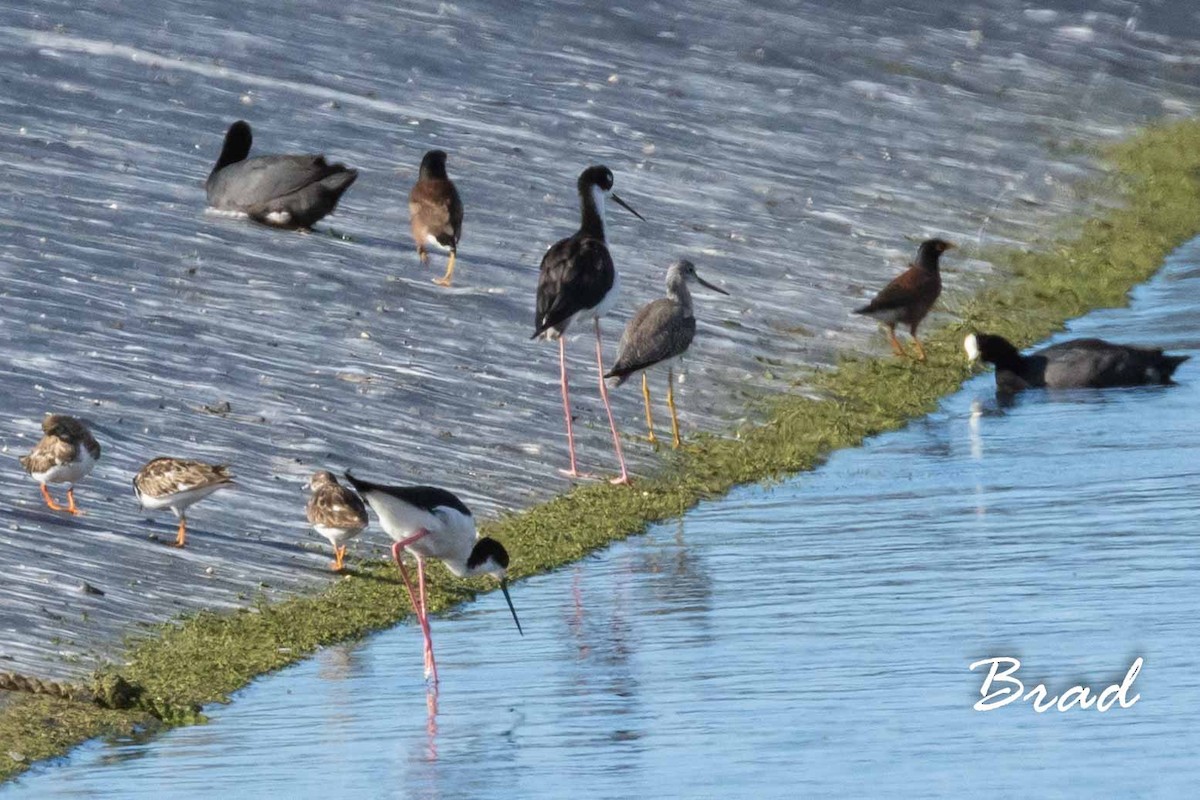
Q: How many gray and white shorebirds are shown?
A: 1